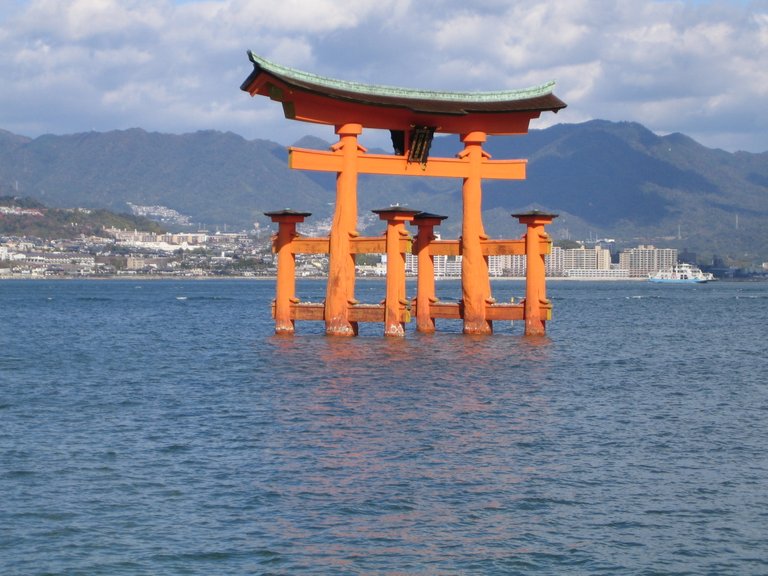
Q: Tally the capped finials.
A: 4